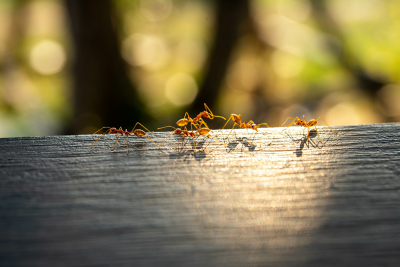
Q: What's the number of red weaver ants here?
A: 5